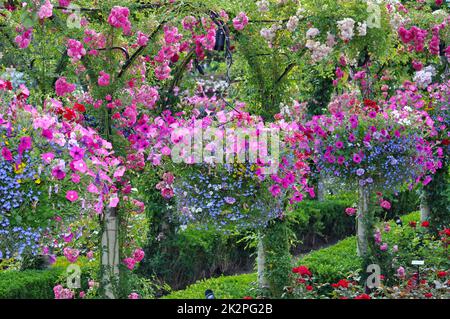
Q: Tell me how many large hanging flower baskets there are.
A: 3